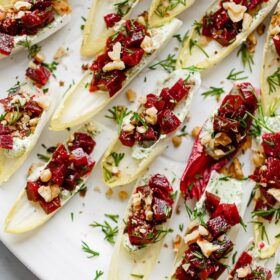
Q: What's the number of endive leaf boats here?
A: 14